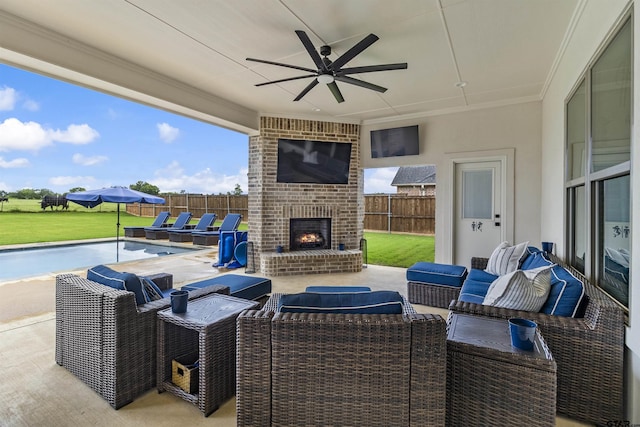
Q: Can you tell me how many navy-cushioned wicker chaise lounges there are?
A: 4